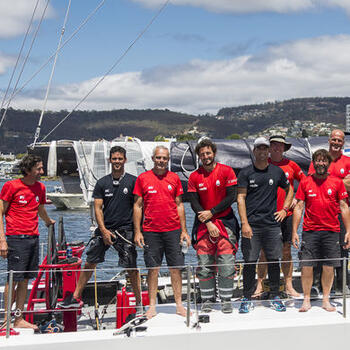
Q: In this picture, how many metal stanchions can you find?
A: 3